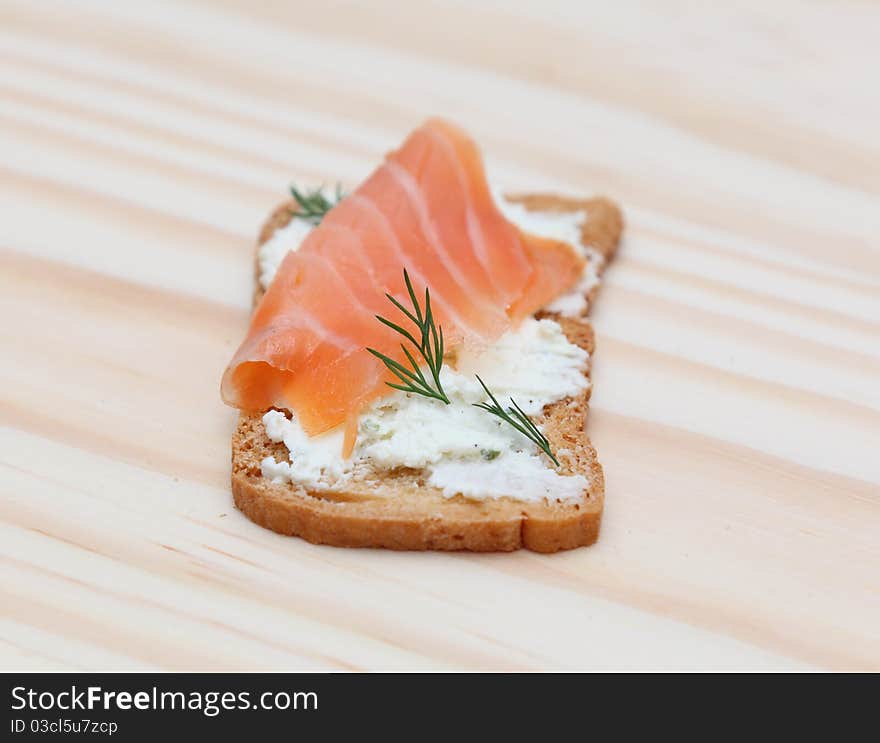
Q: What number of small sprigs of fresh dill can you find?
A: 3